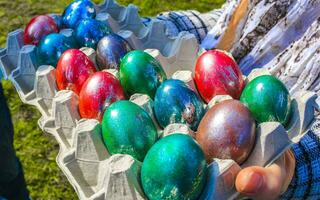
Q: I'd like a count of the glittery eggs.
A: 14